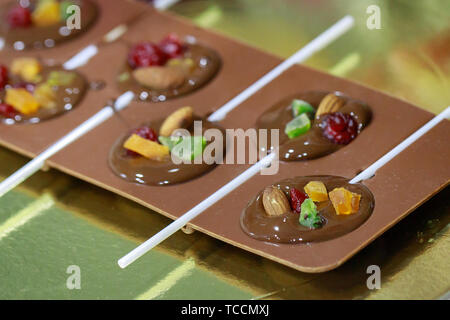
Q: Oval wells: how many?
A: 6